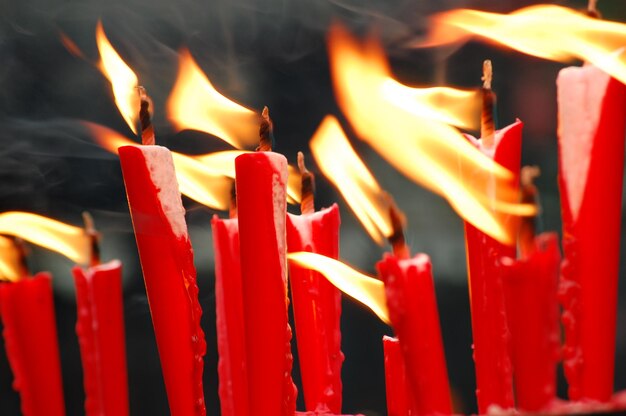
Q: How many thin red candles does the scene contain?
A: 11